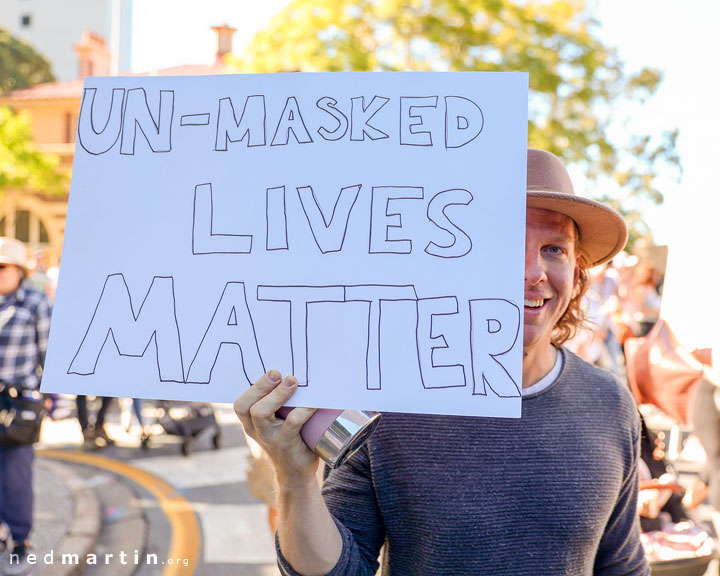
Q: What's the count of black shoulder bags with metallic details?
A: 1